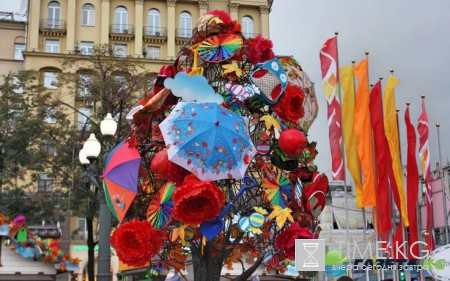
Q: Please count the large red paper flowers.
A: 5